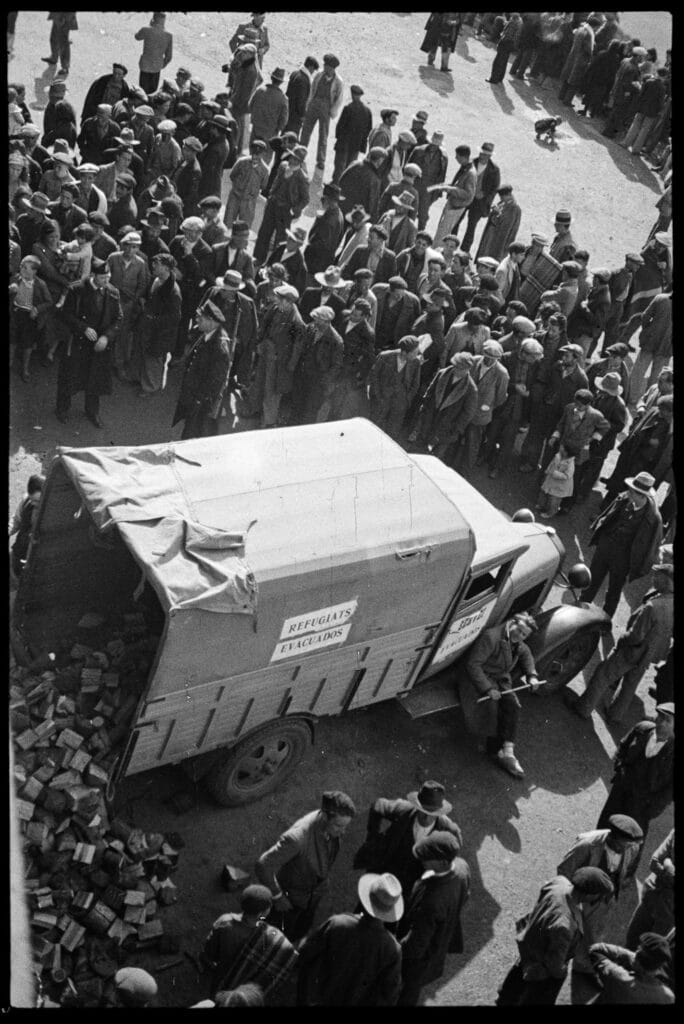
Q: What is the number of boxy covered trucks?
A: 1